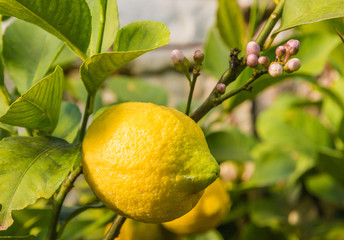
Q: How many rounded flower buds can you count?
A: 10